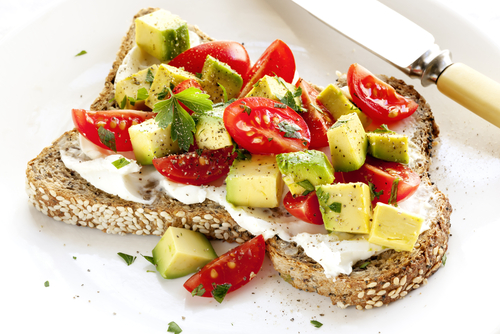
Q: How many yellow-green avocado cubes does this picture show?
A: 15